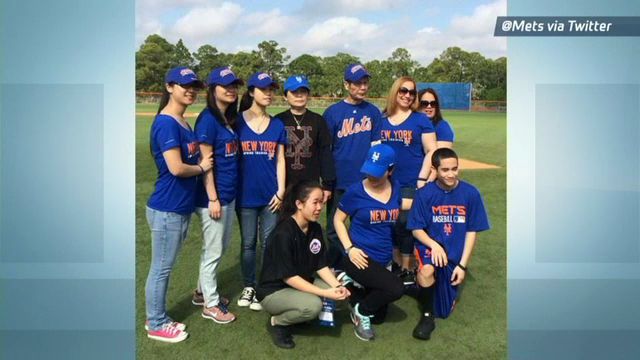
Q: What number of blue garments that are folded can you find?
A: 0